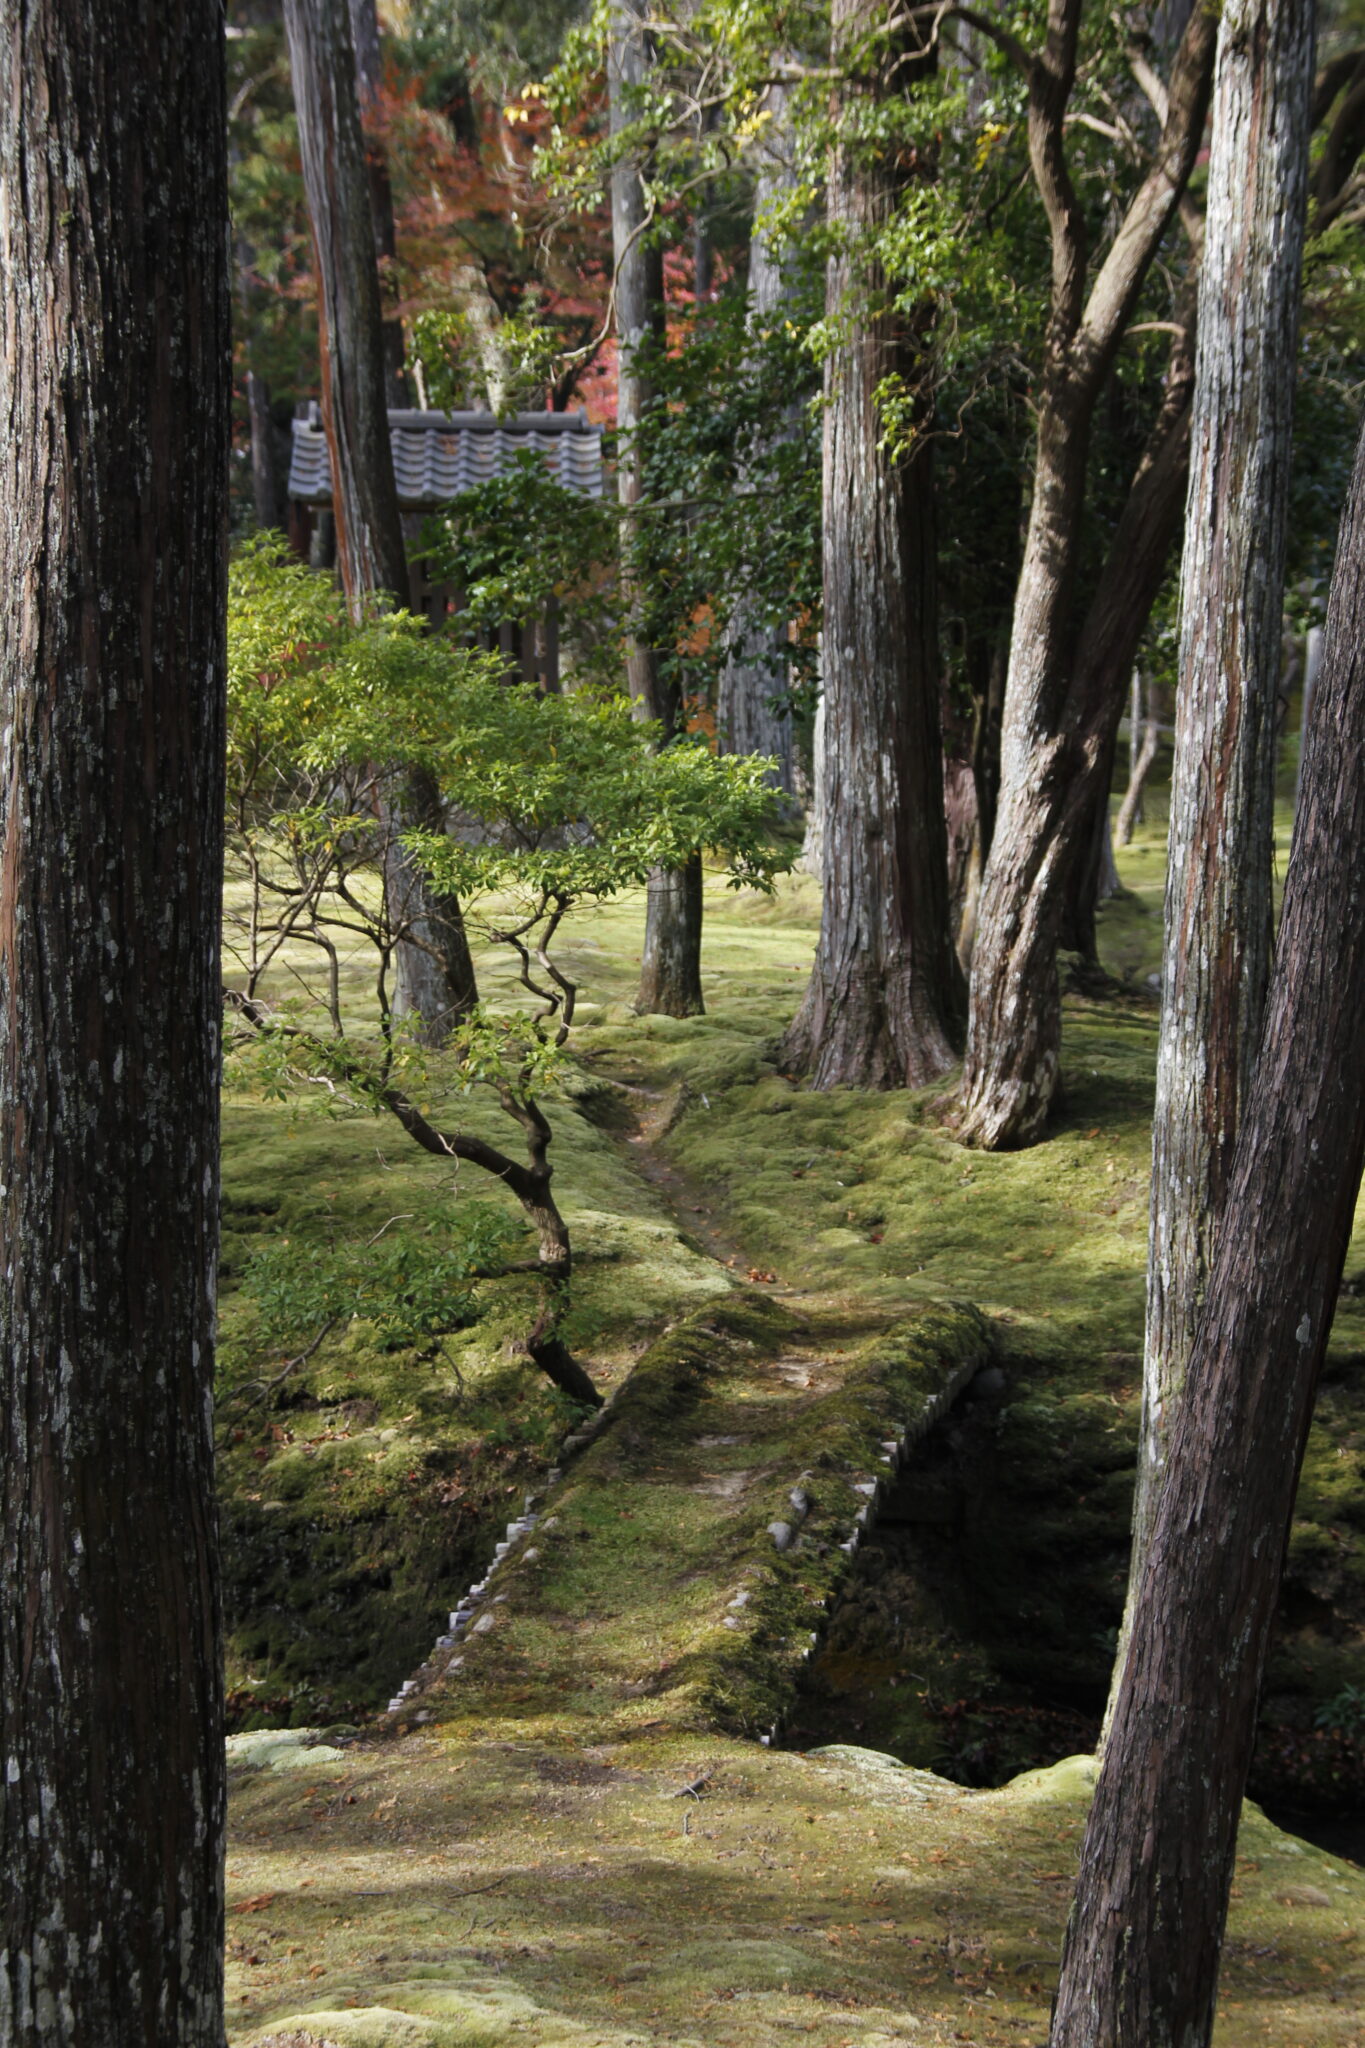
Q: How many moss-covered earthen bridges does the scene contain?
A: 1